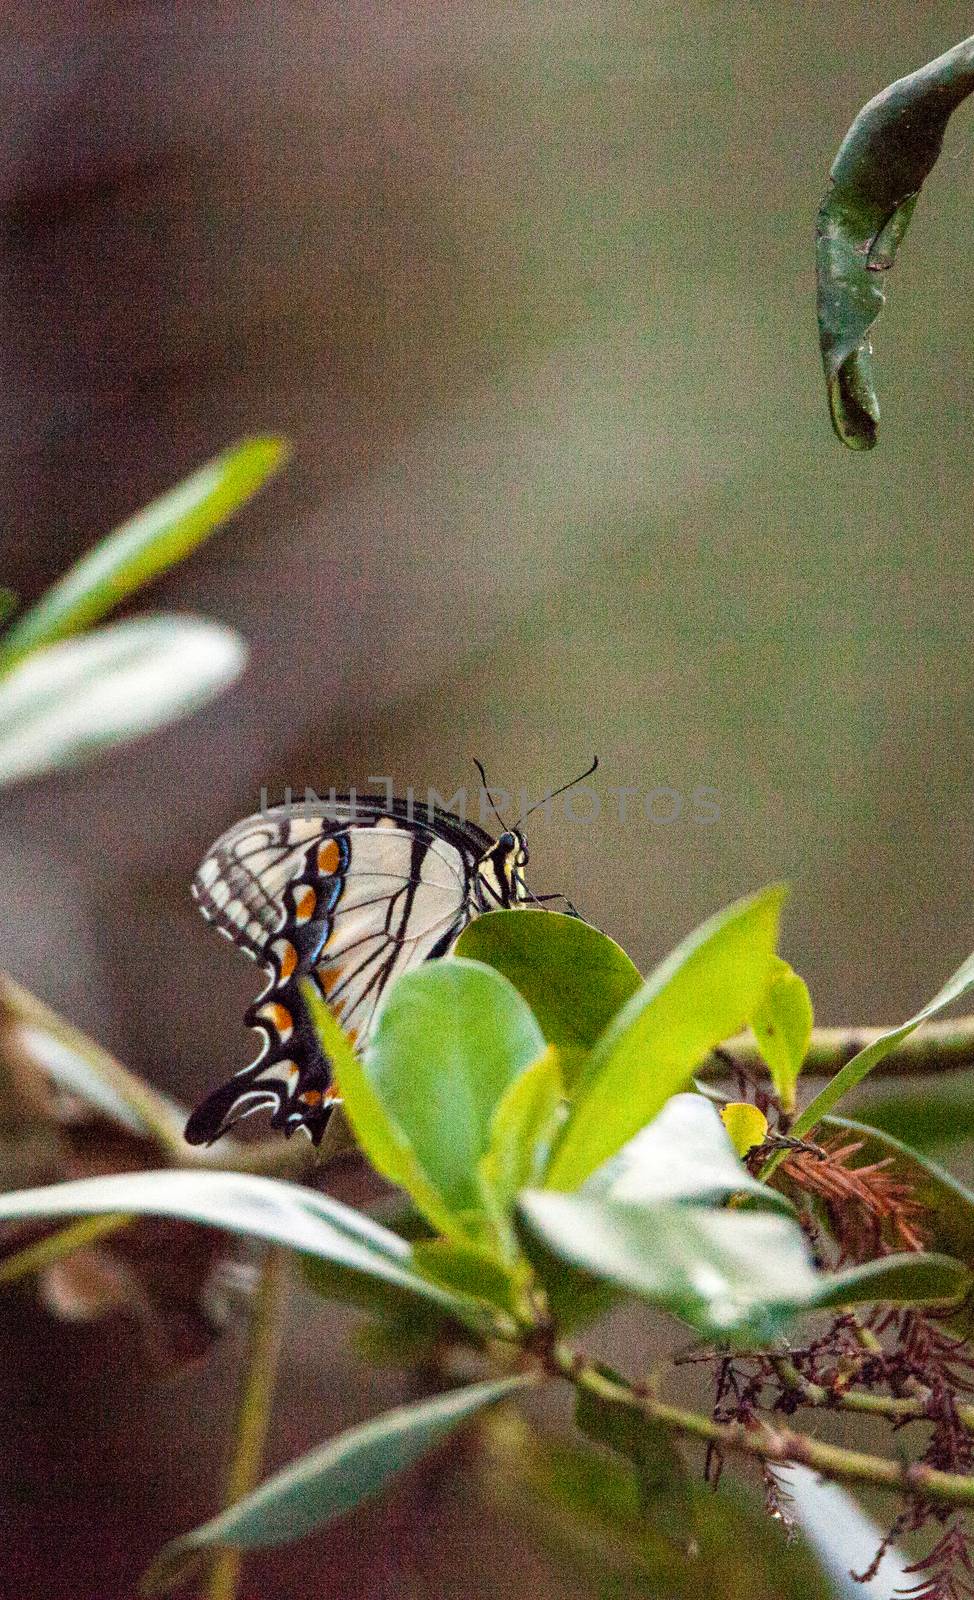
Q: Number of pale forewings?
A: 1